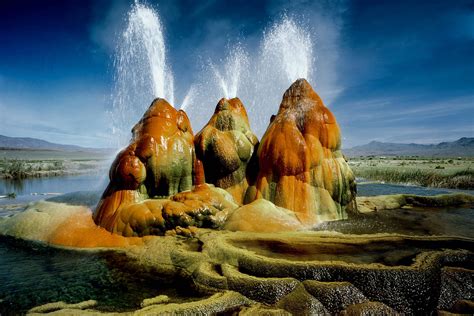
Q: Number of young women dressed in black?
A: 0